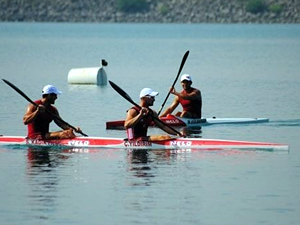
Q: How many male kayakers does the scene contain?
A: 3